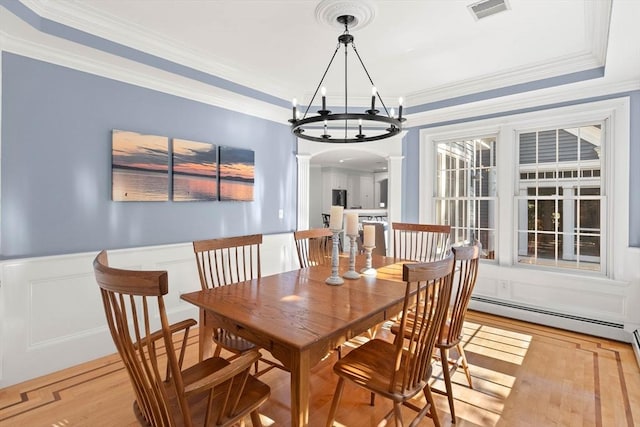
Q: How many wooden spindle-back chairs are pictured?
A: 6